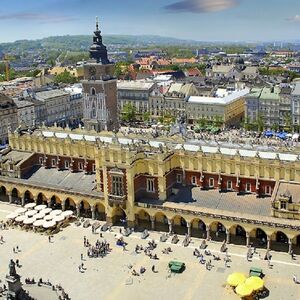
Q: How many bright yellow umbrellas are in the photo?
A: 3